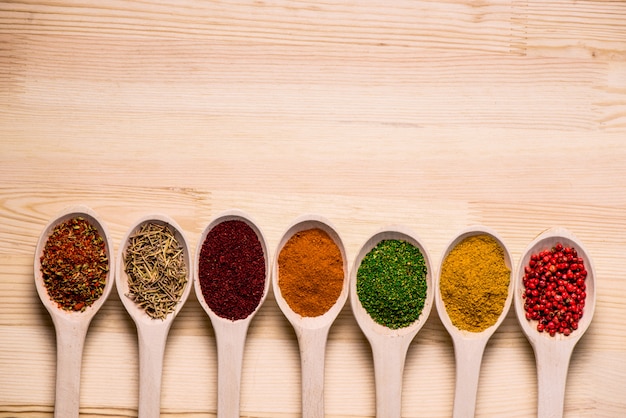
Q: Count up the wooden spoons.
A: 7